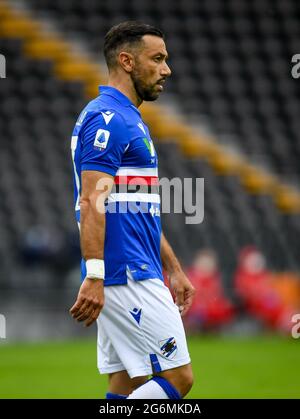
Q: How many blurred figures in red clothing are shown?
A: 2